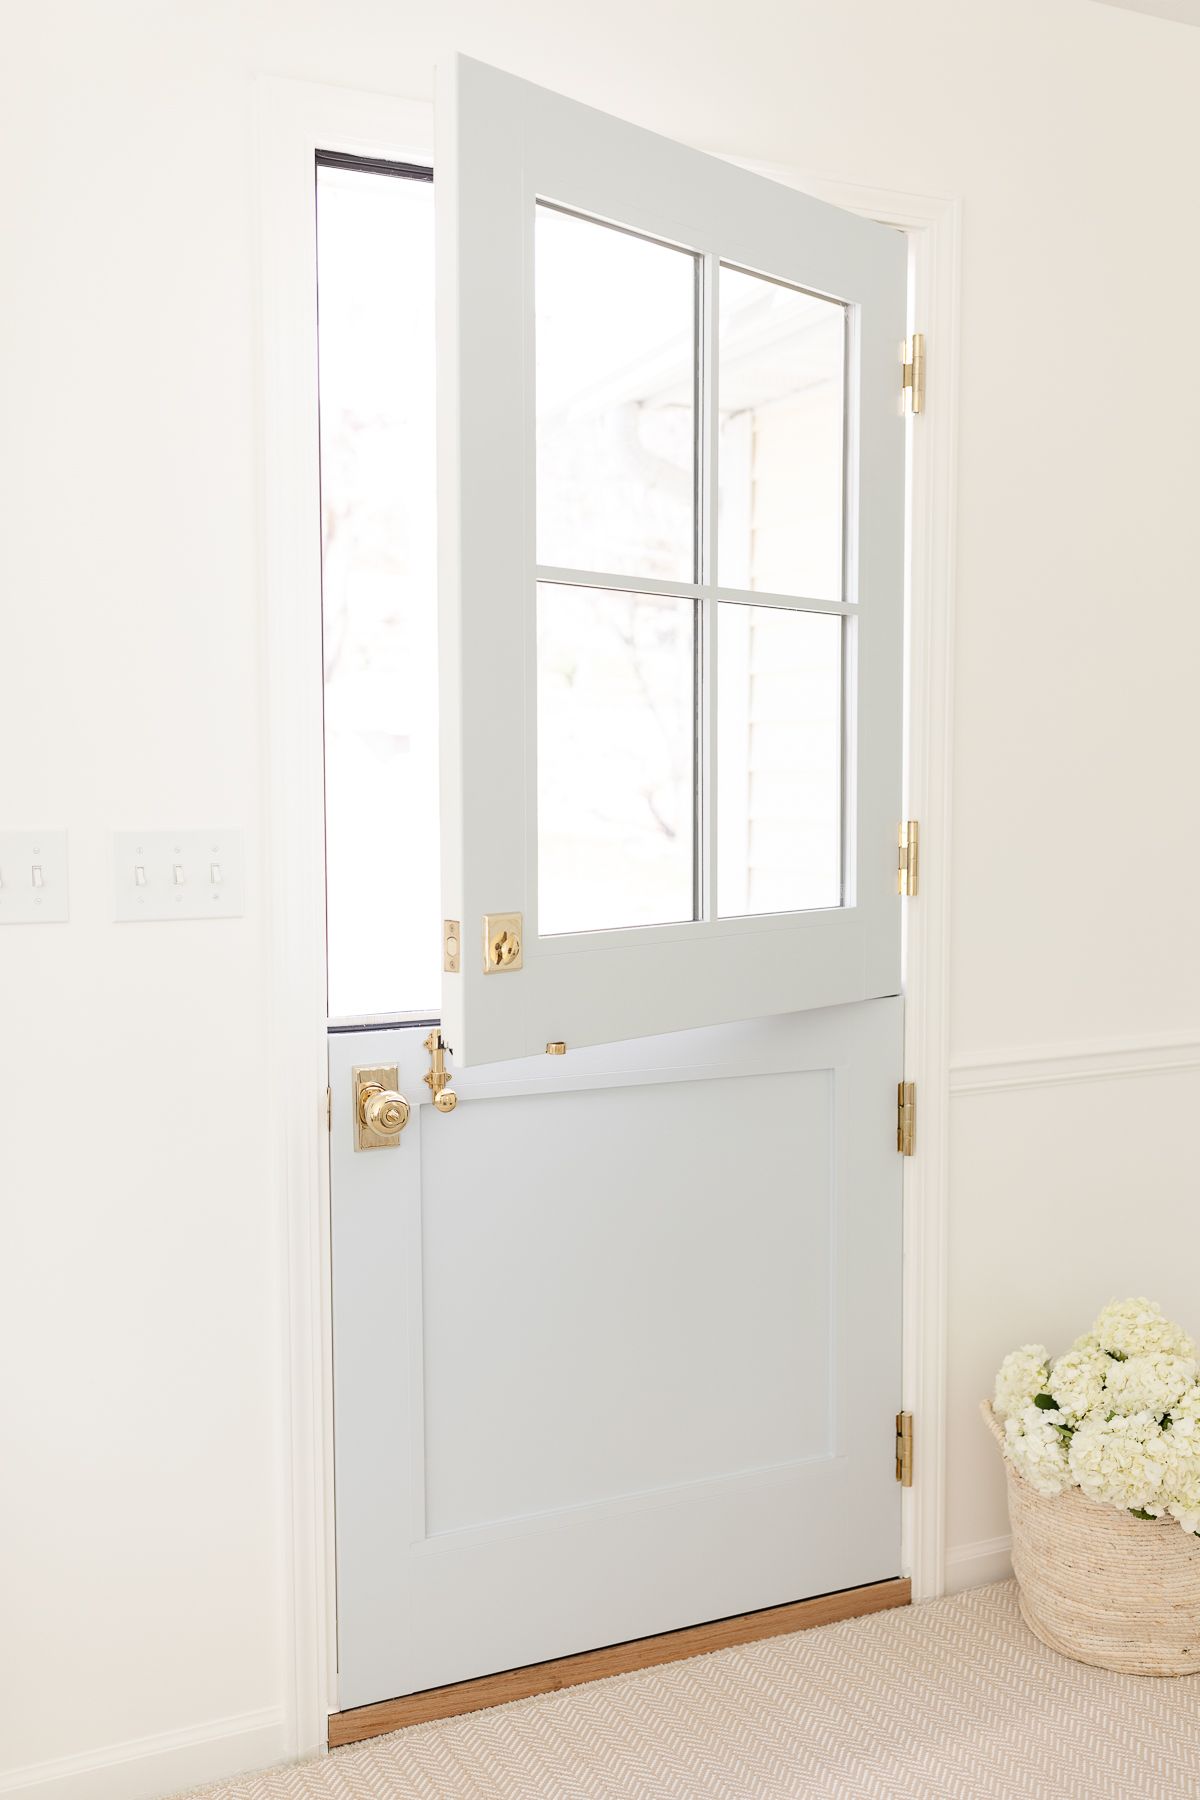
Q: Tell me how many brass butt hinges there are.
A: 4